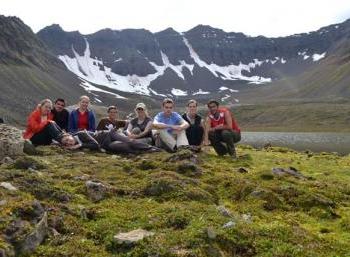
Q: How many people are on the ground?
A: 9